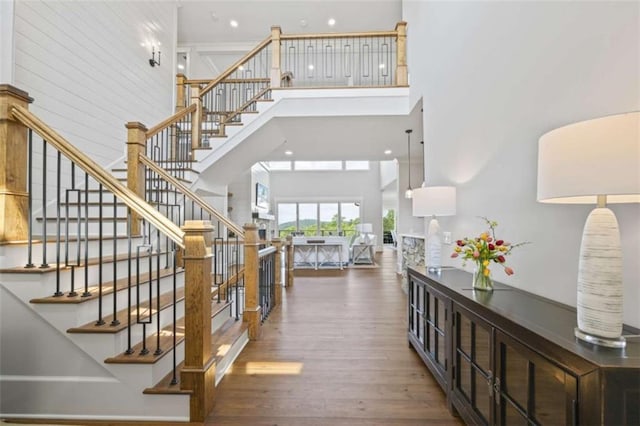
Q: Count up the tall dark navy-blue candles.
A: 0